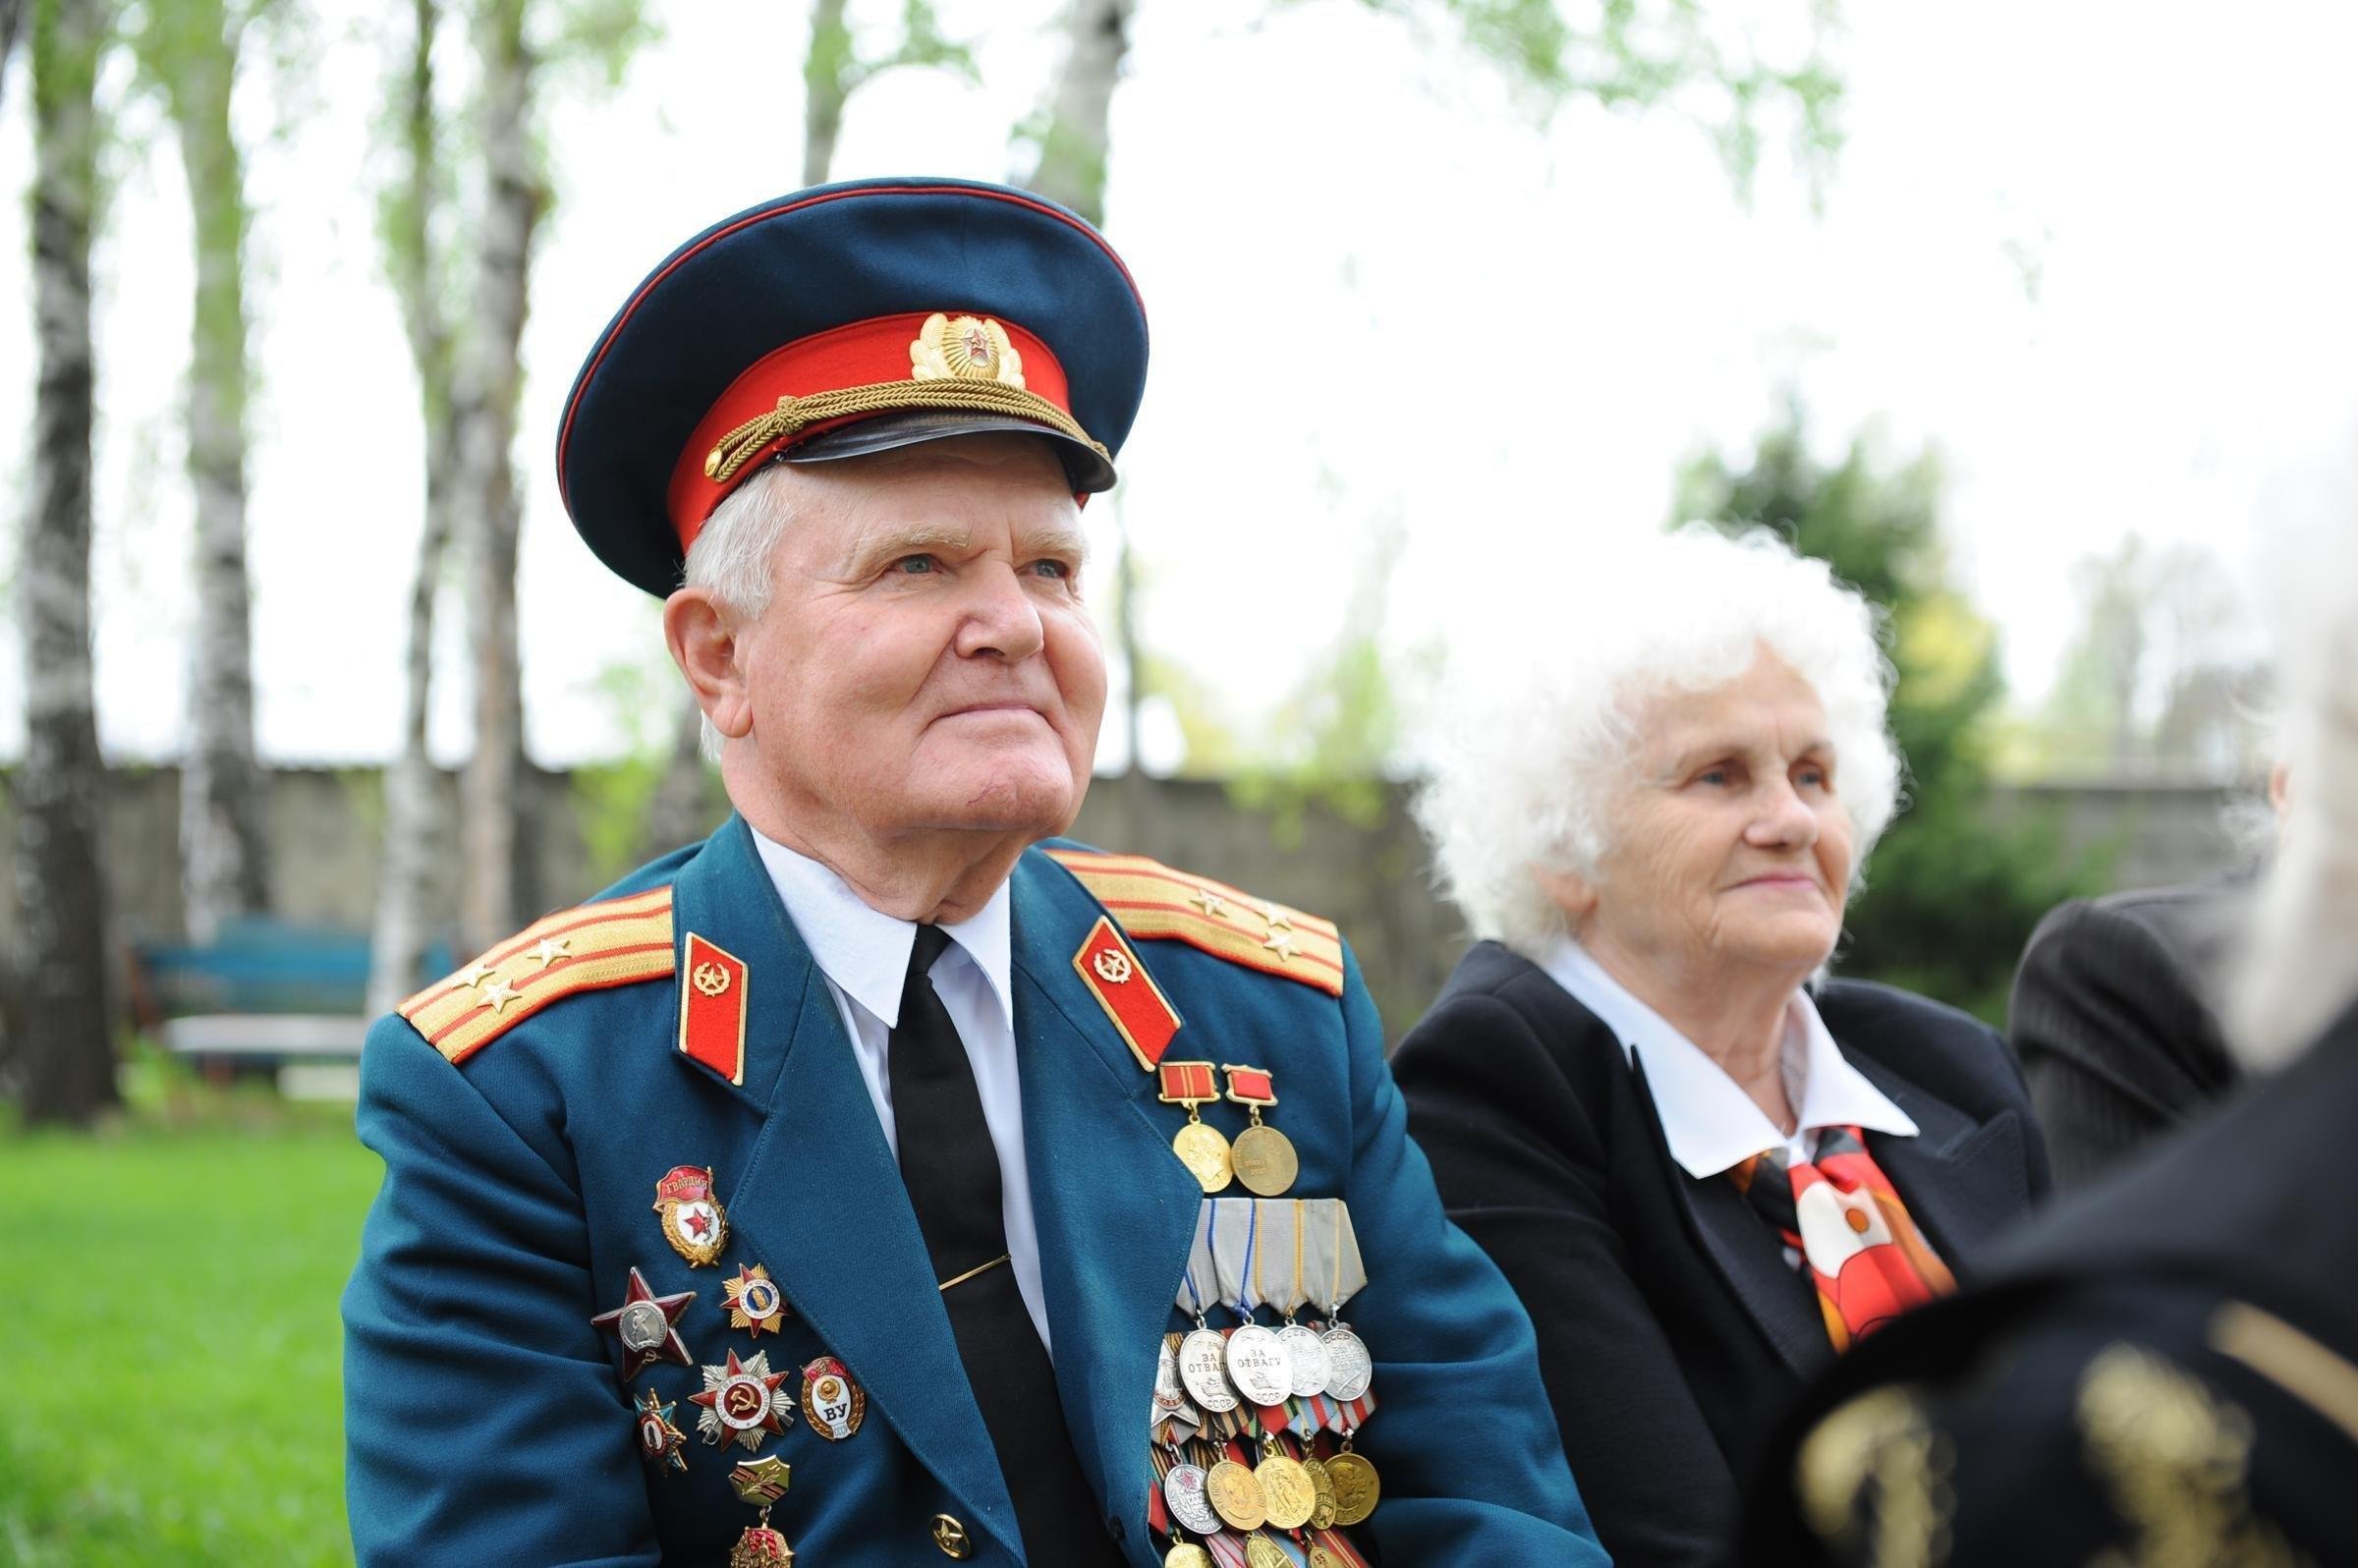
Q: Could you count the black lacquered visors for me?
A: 1